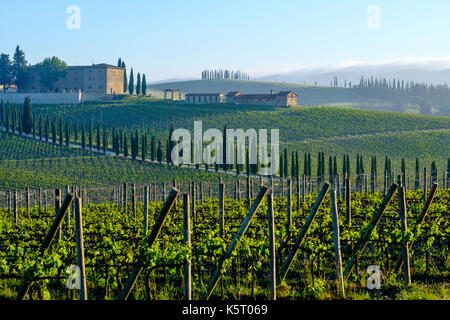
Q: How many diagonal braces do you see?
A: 6